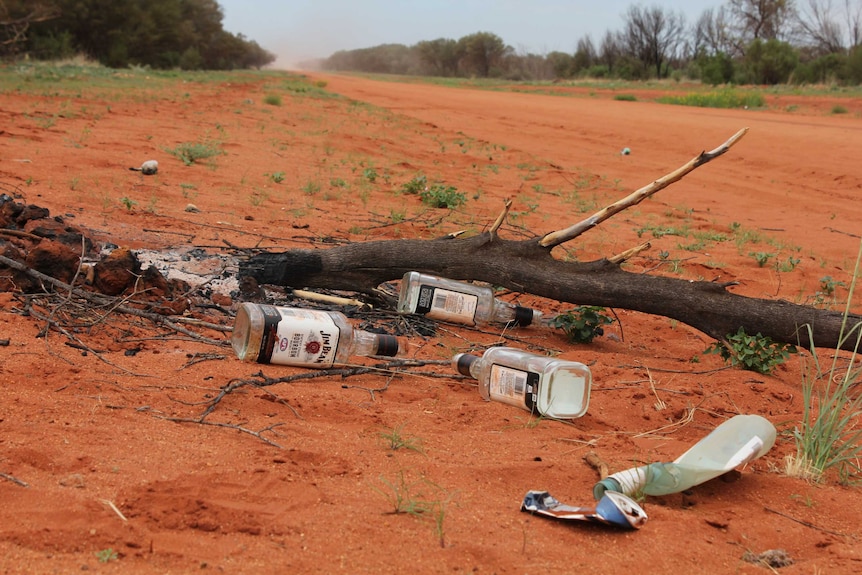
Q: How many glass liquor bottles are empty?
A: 3